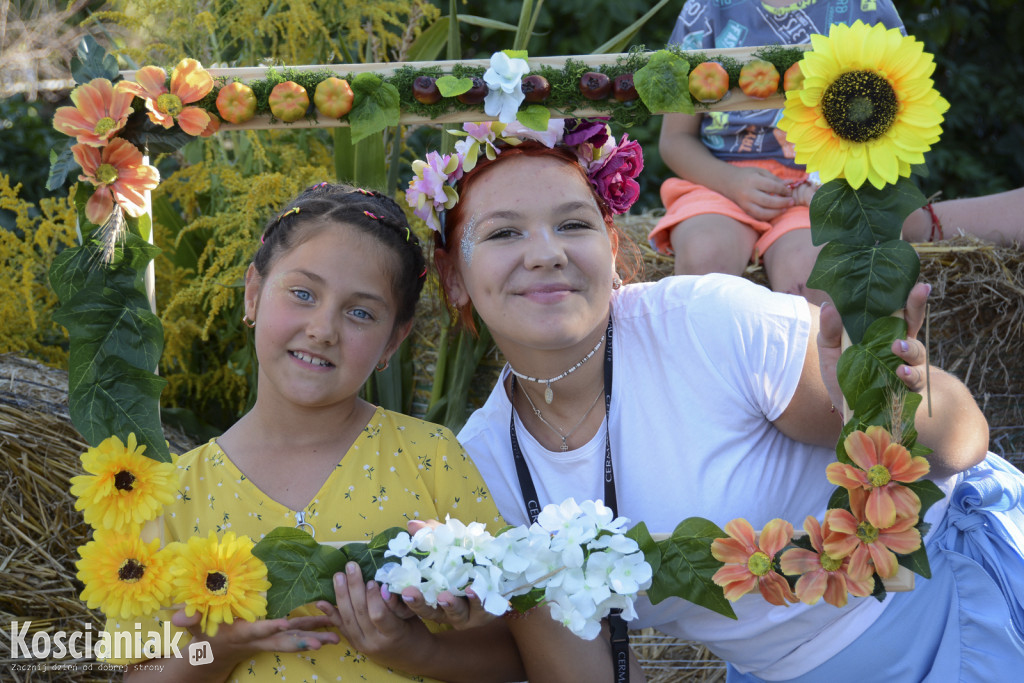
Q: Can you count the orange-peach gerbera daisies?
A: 7